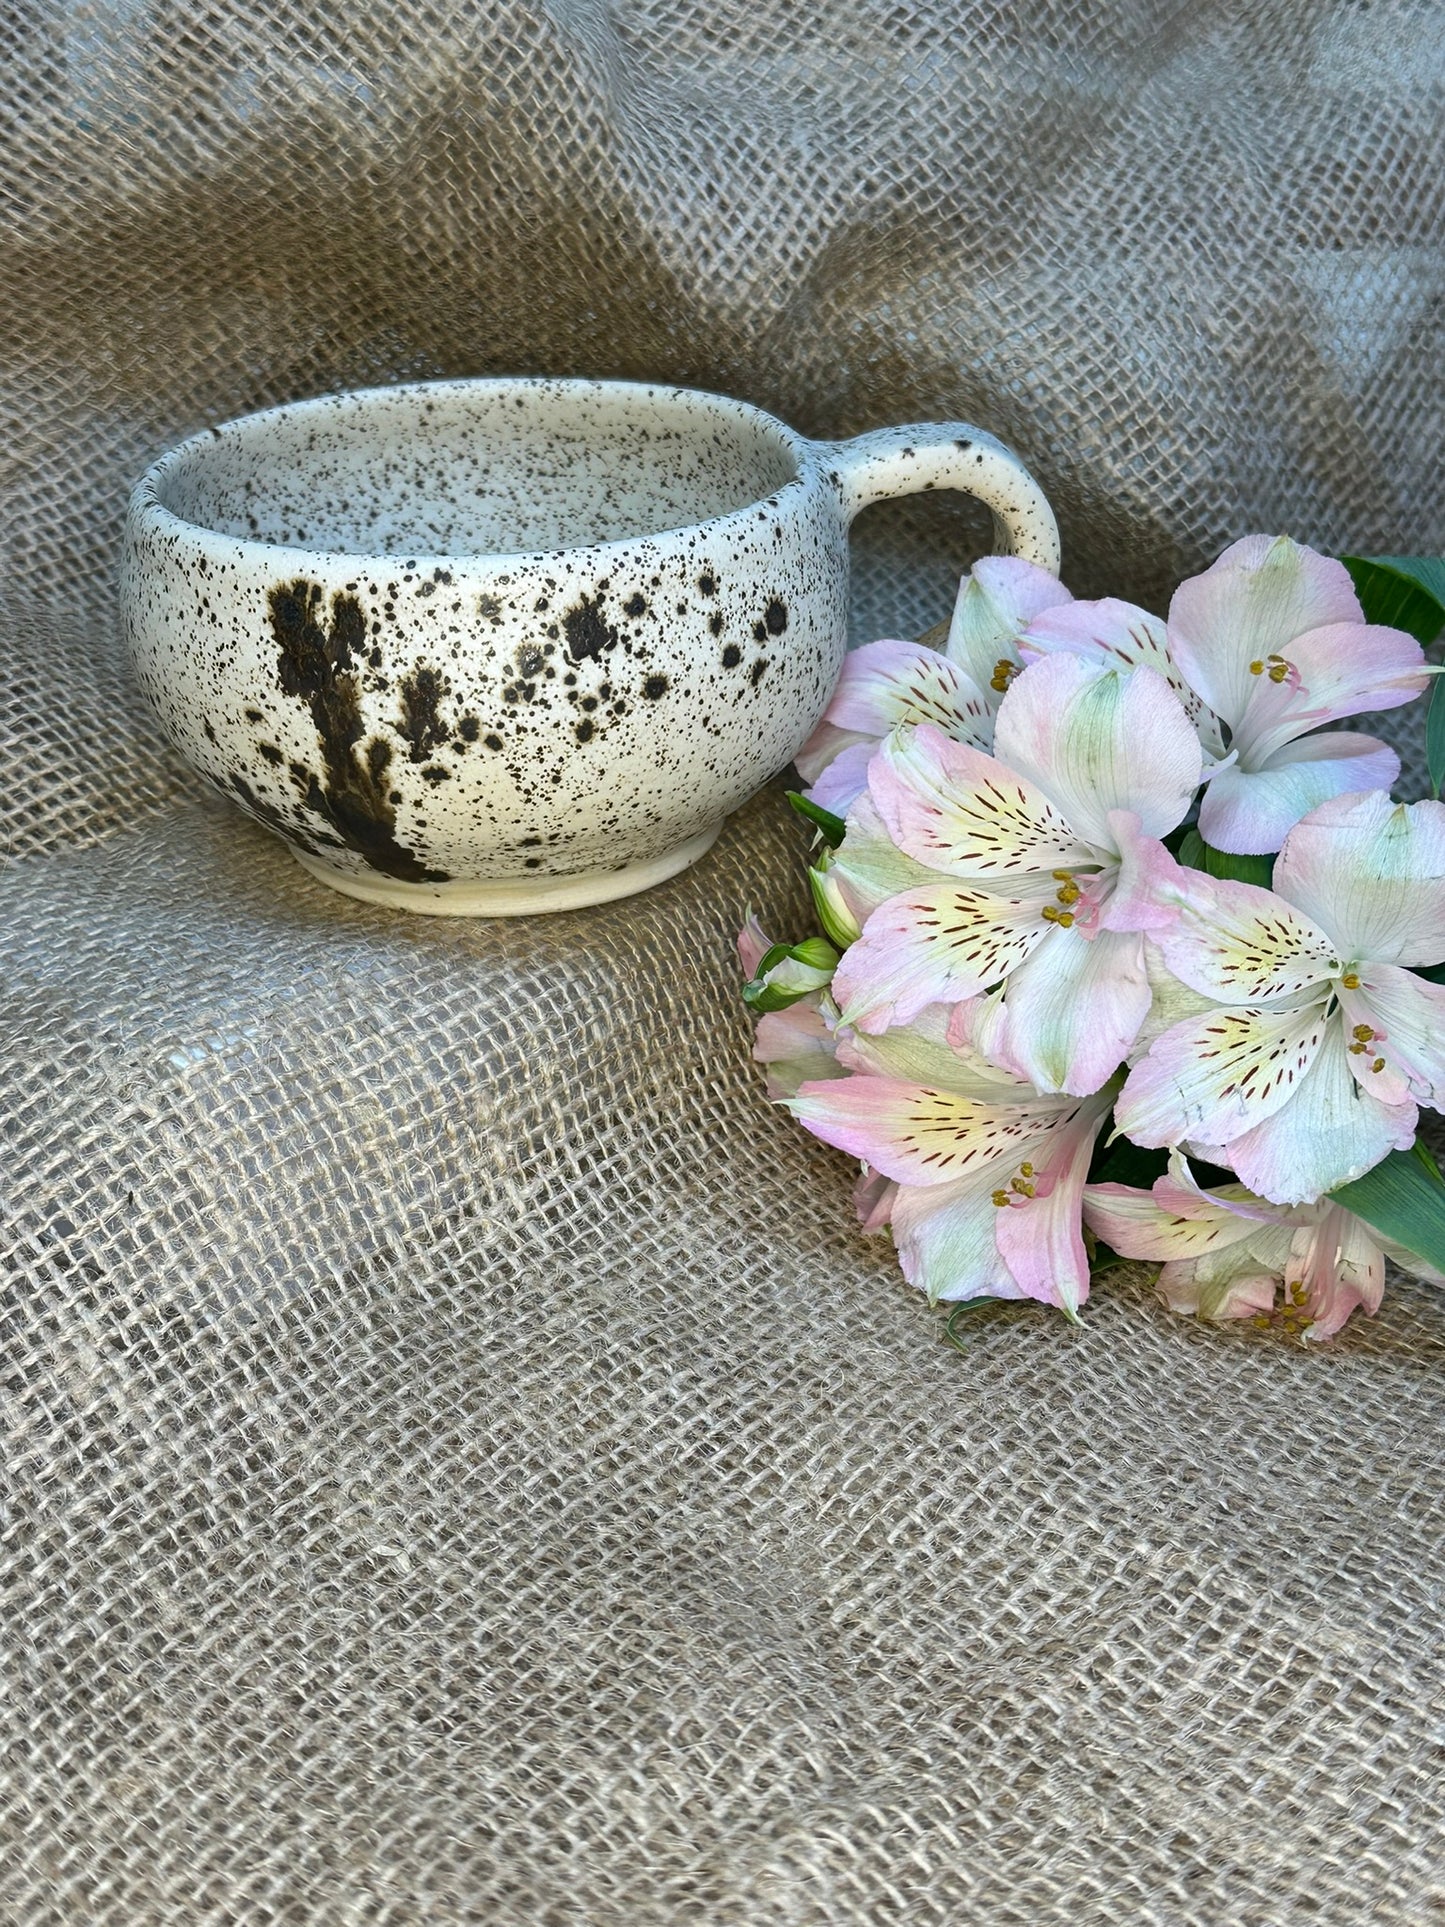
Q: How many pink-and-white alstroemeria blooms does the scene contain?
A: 6